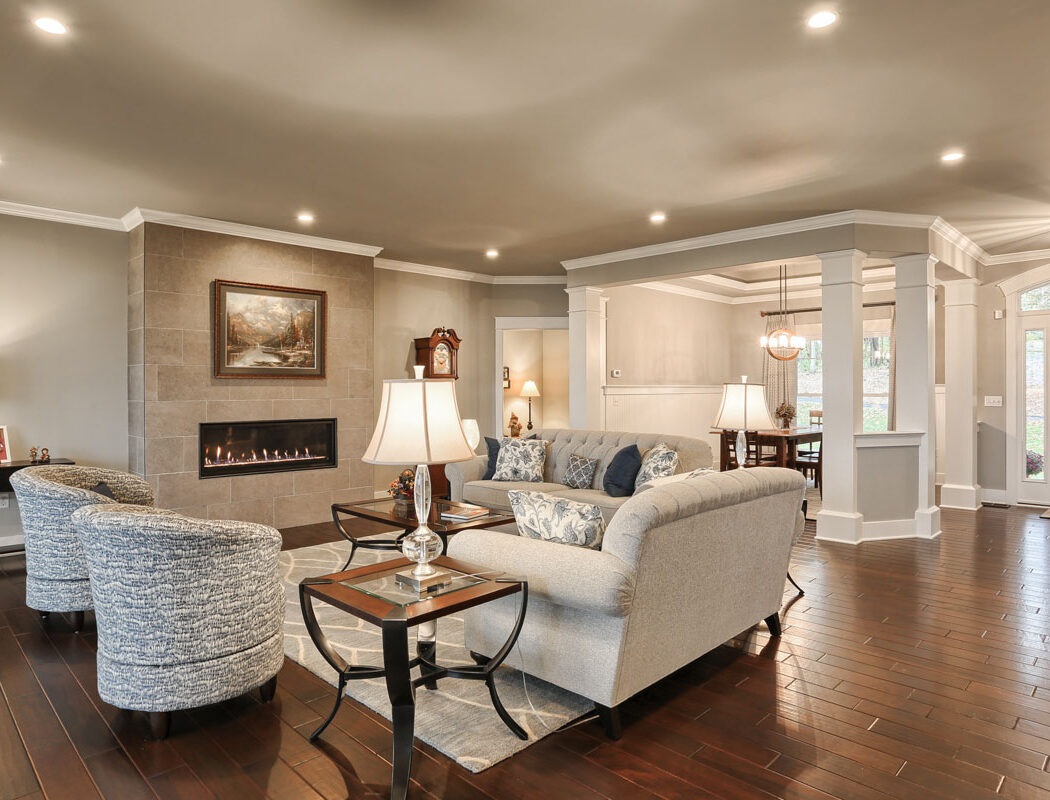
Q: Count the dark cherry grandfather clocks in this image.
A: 1